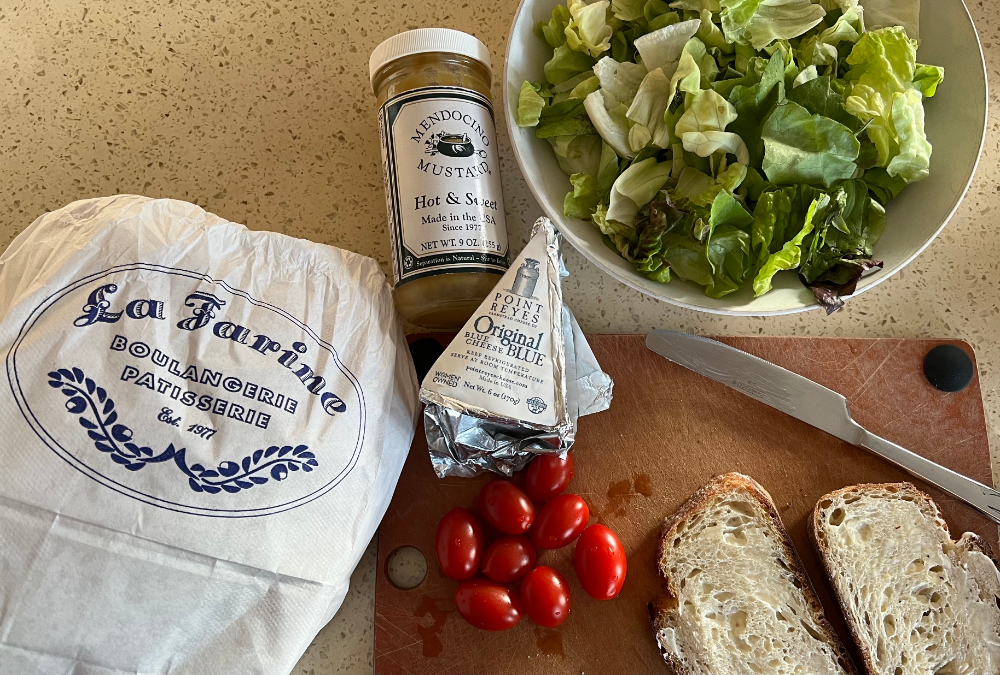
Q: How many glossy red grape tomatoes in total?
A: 8